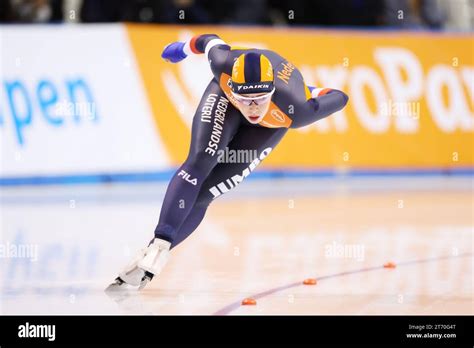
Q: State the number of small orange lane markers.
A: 3